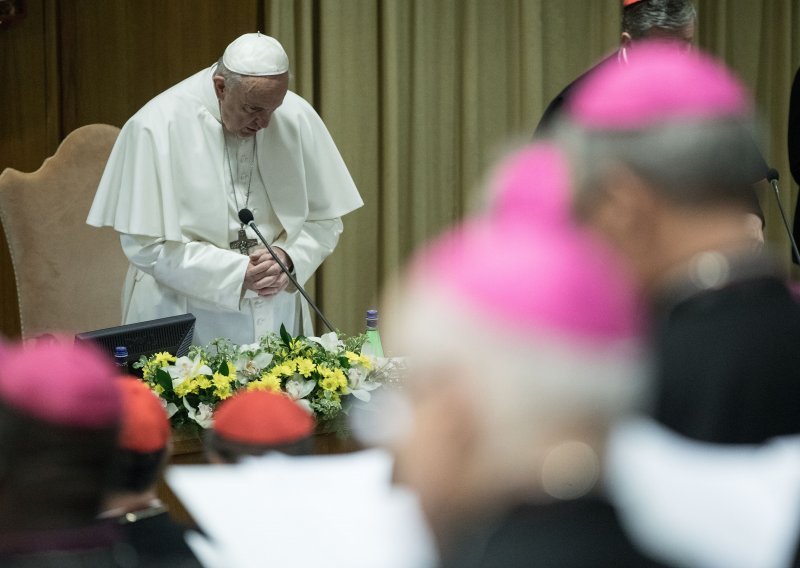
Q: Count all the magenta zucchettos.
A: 4